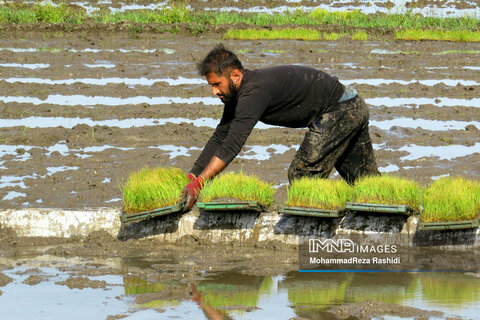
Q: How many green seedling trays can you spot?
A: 5